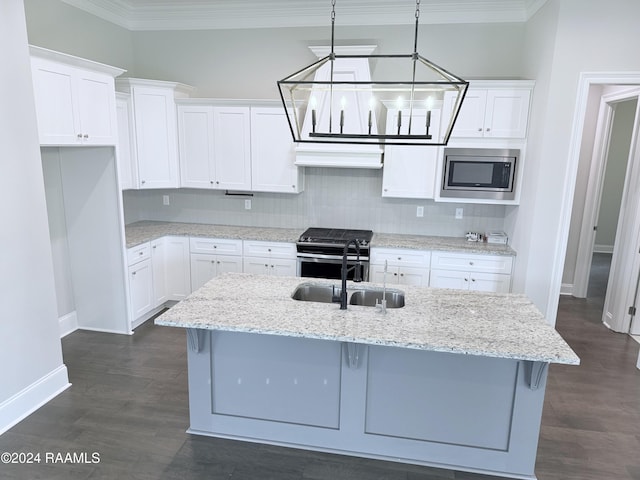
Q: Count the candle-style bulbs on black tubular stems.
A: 5